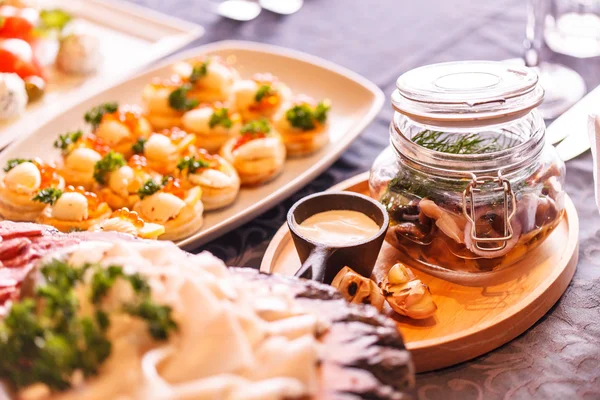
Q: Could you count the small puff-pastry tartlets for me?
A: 15